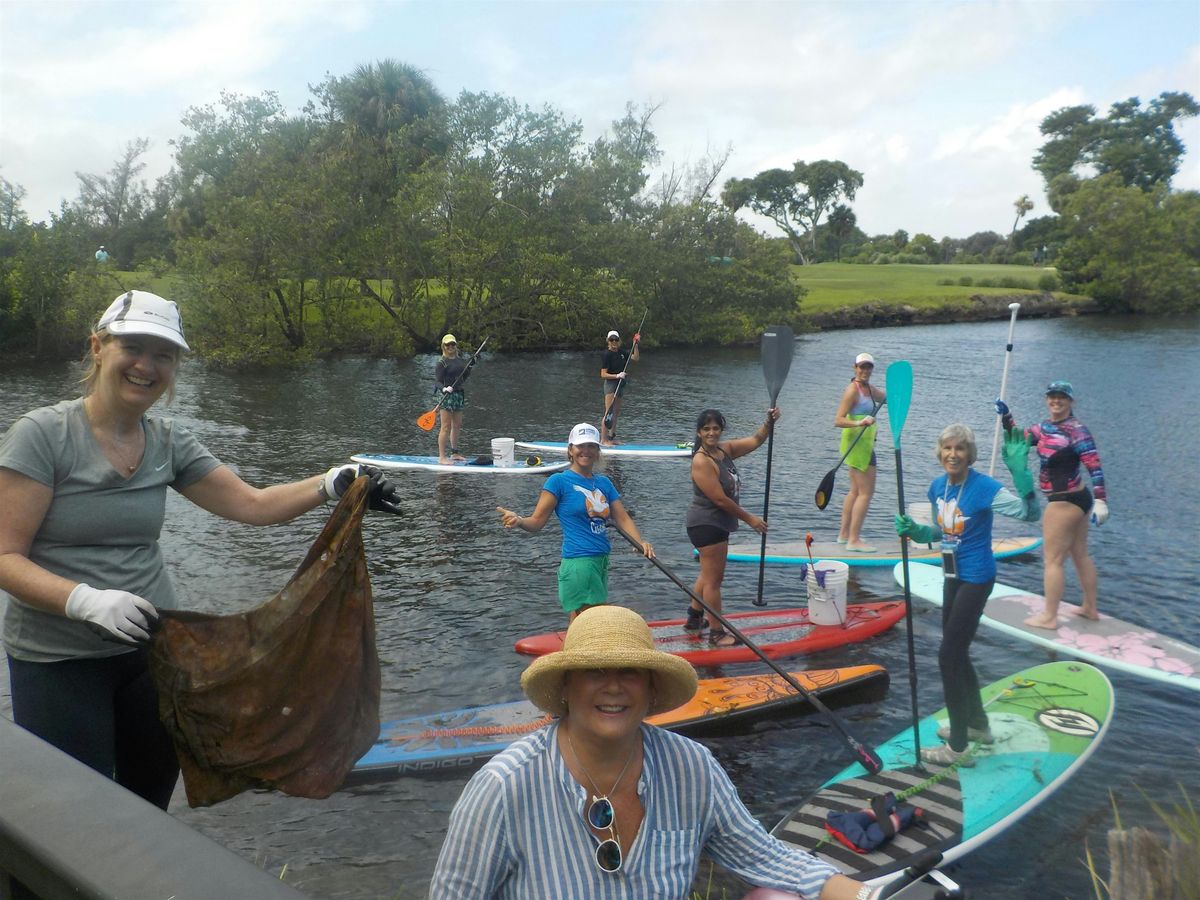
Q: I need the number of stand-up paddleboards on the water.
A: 7